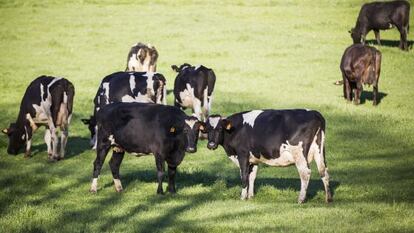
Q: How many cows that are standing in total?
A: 8